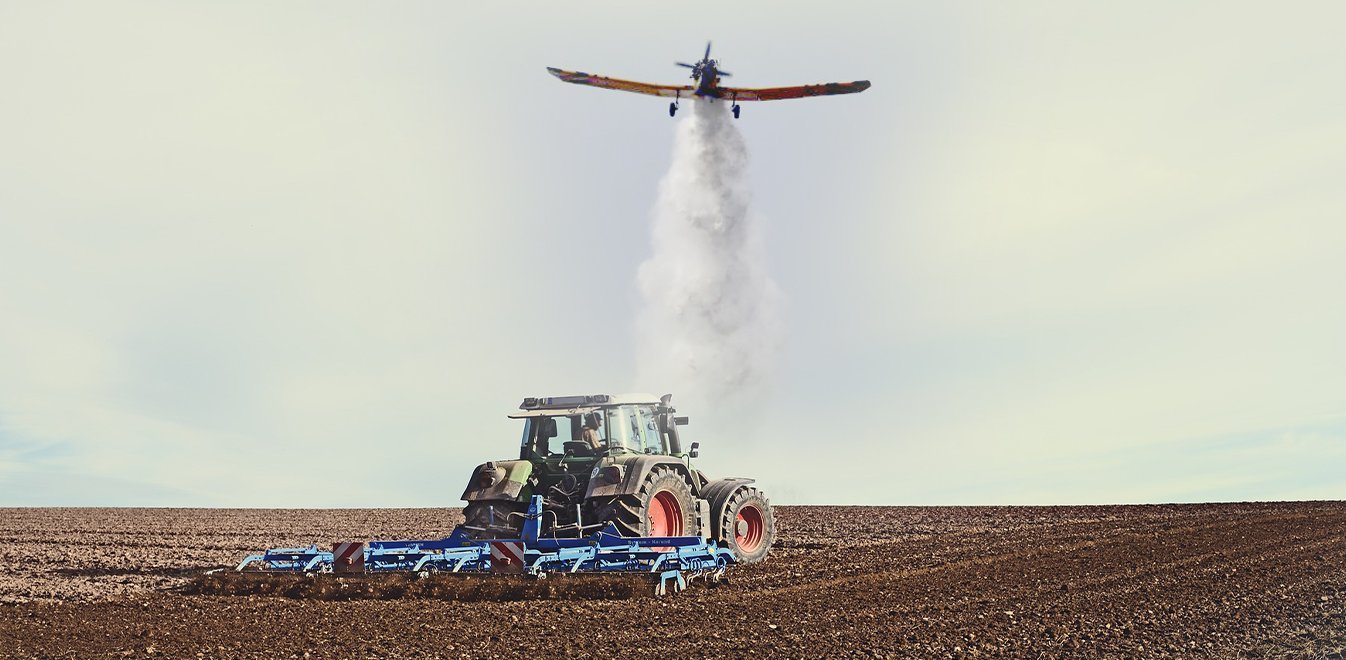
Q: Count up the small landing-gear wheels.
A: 2